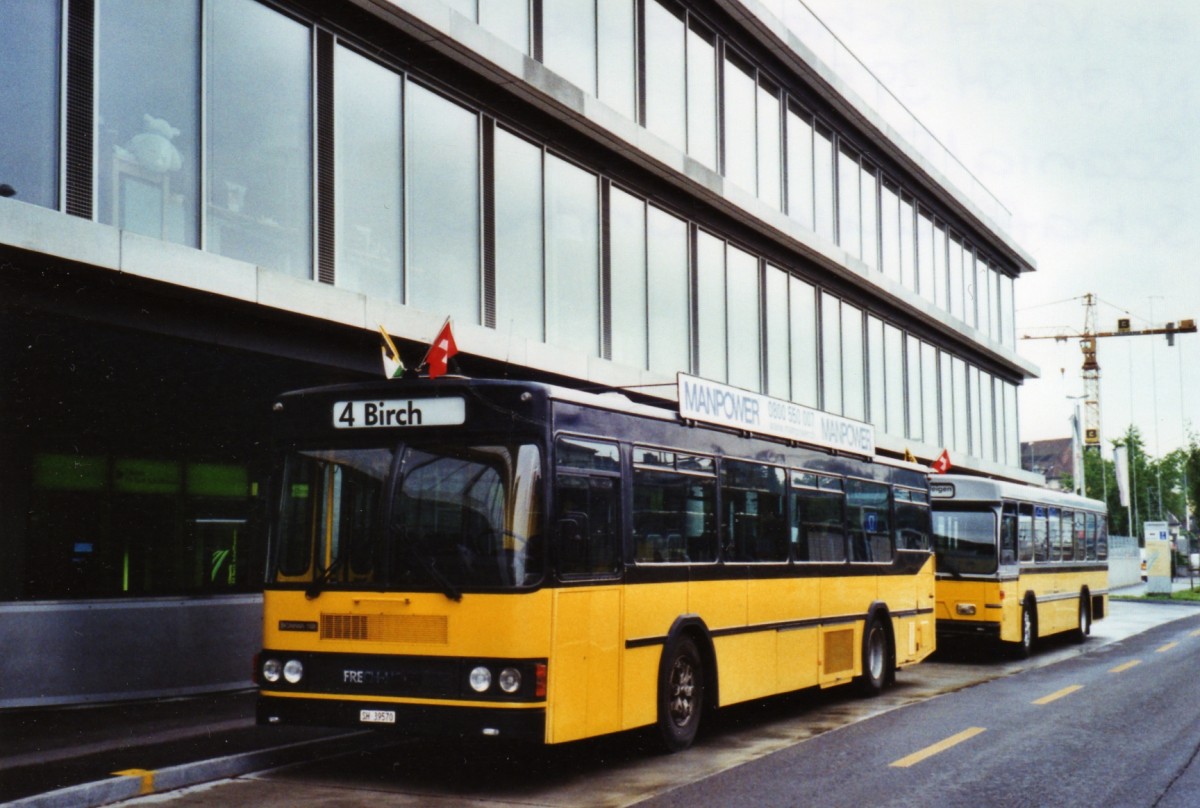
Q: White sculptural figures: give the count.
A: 1